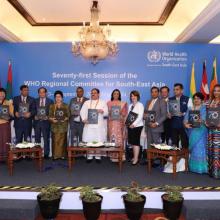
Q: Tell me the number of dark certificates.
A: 12